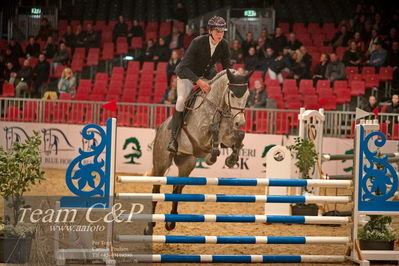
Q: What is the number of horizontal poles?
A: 5